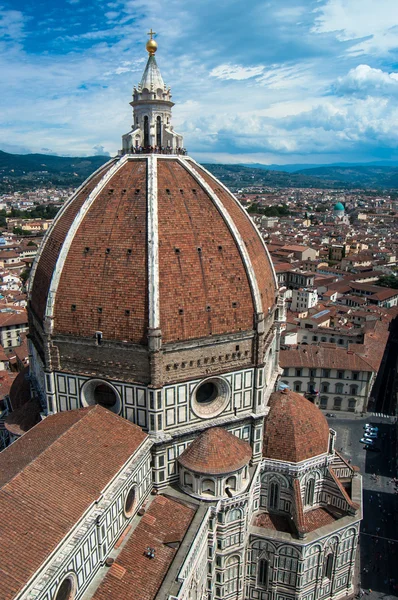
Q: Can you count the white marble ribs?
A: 5